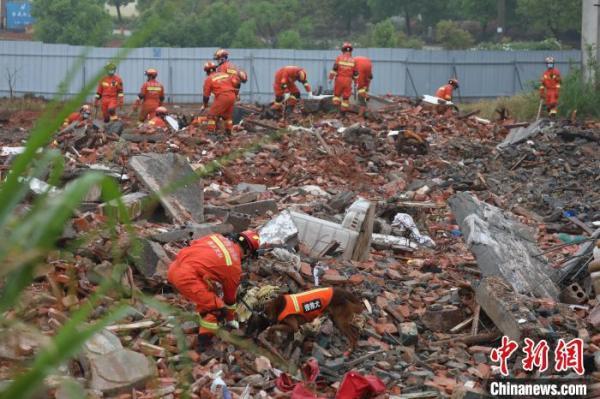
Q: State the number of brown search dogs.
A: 1